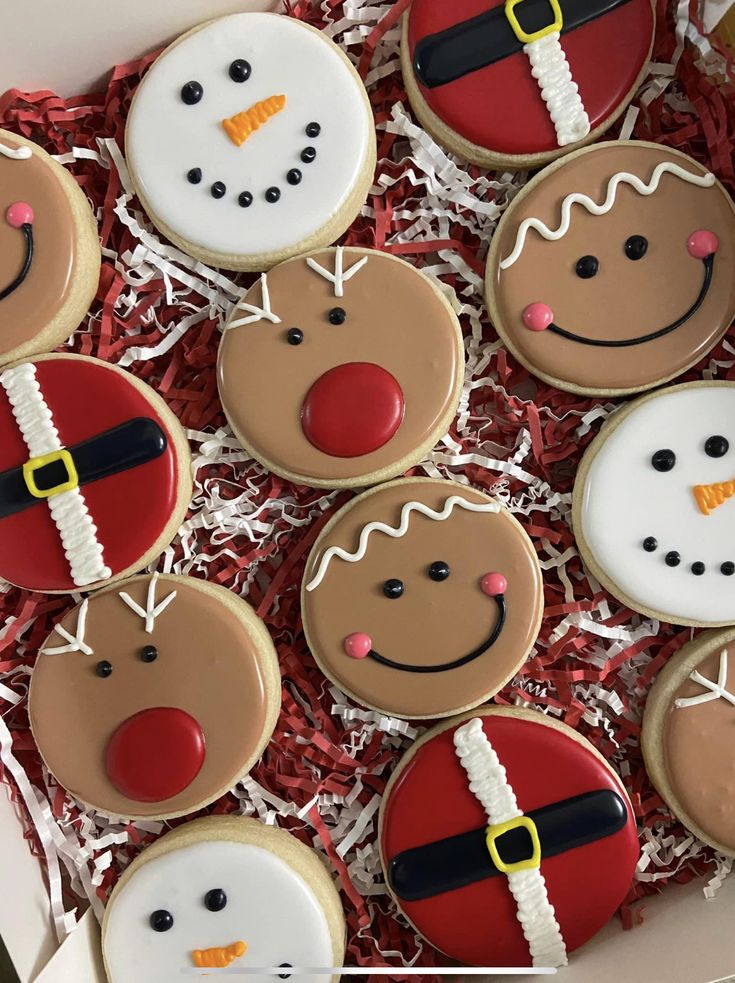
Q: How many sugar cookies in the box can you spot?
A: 12